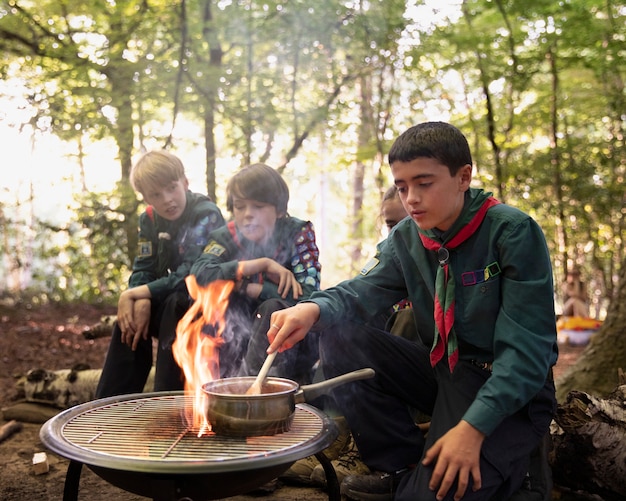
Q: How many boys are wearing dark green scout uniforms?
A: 3